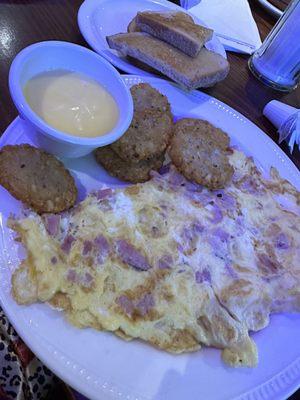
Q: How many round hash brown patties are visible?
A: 5